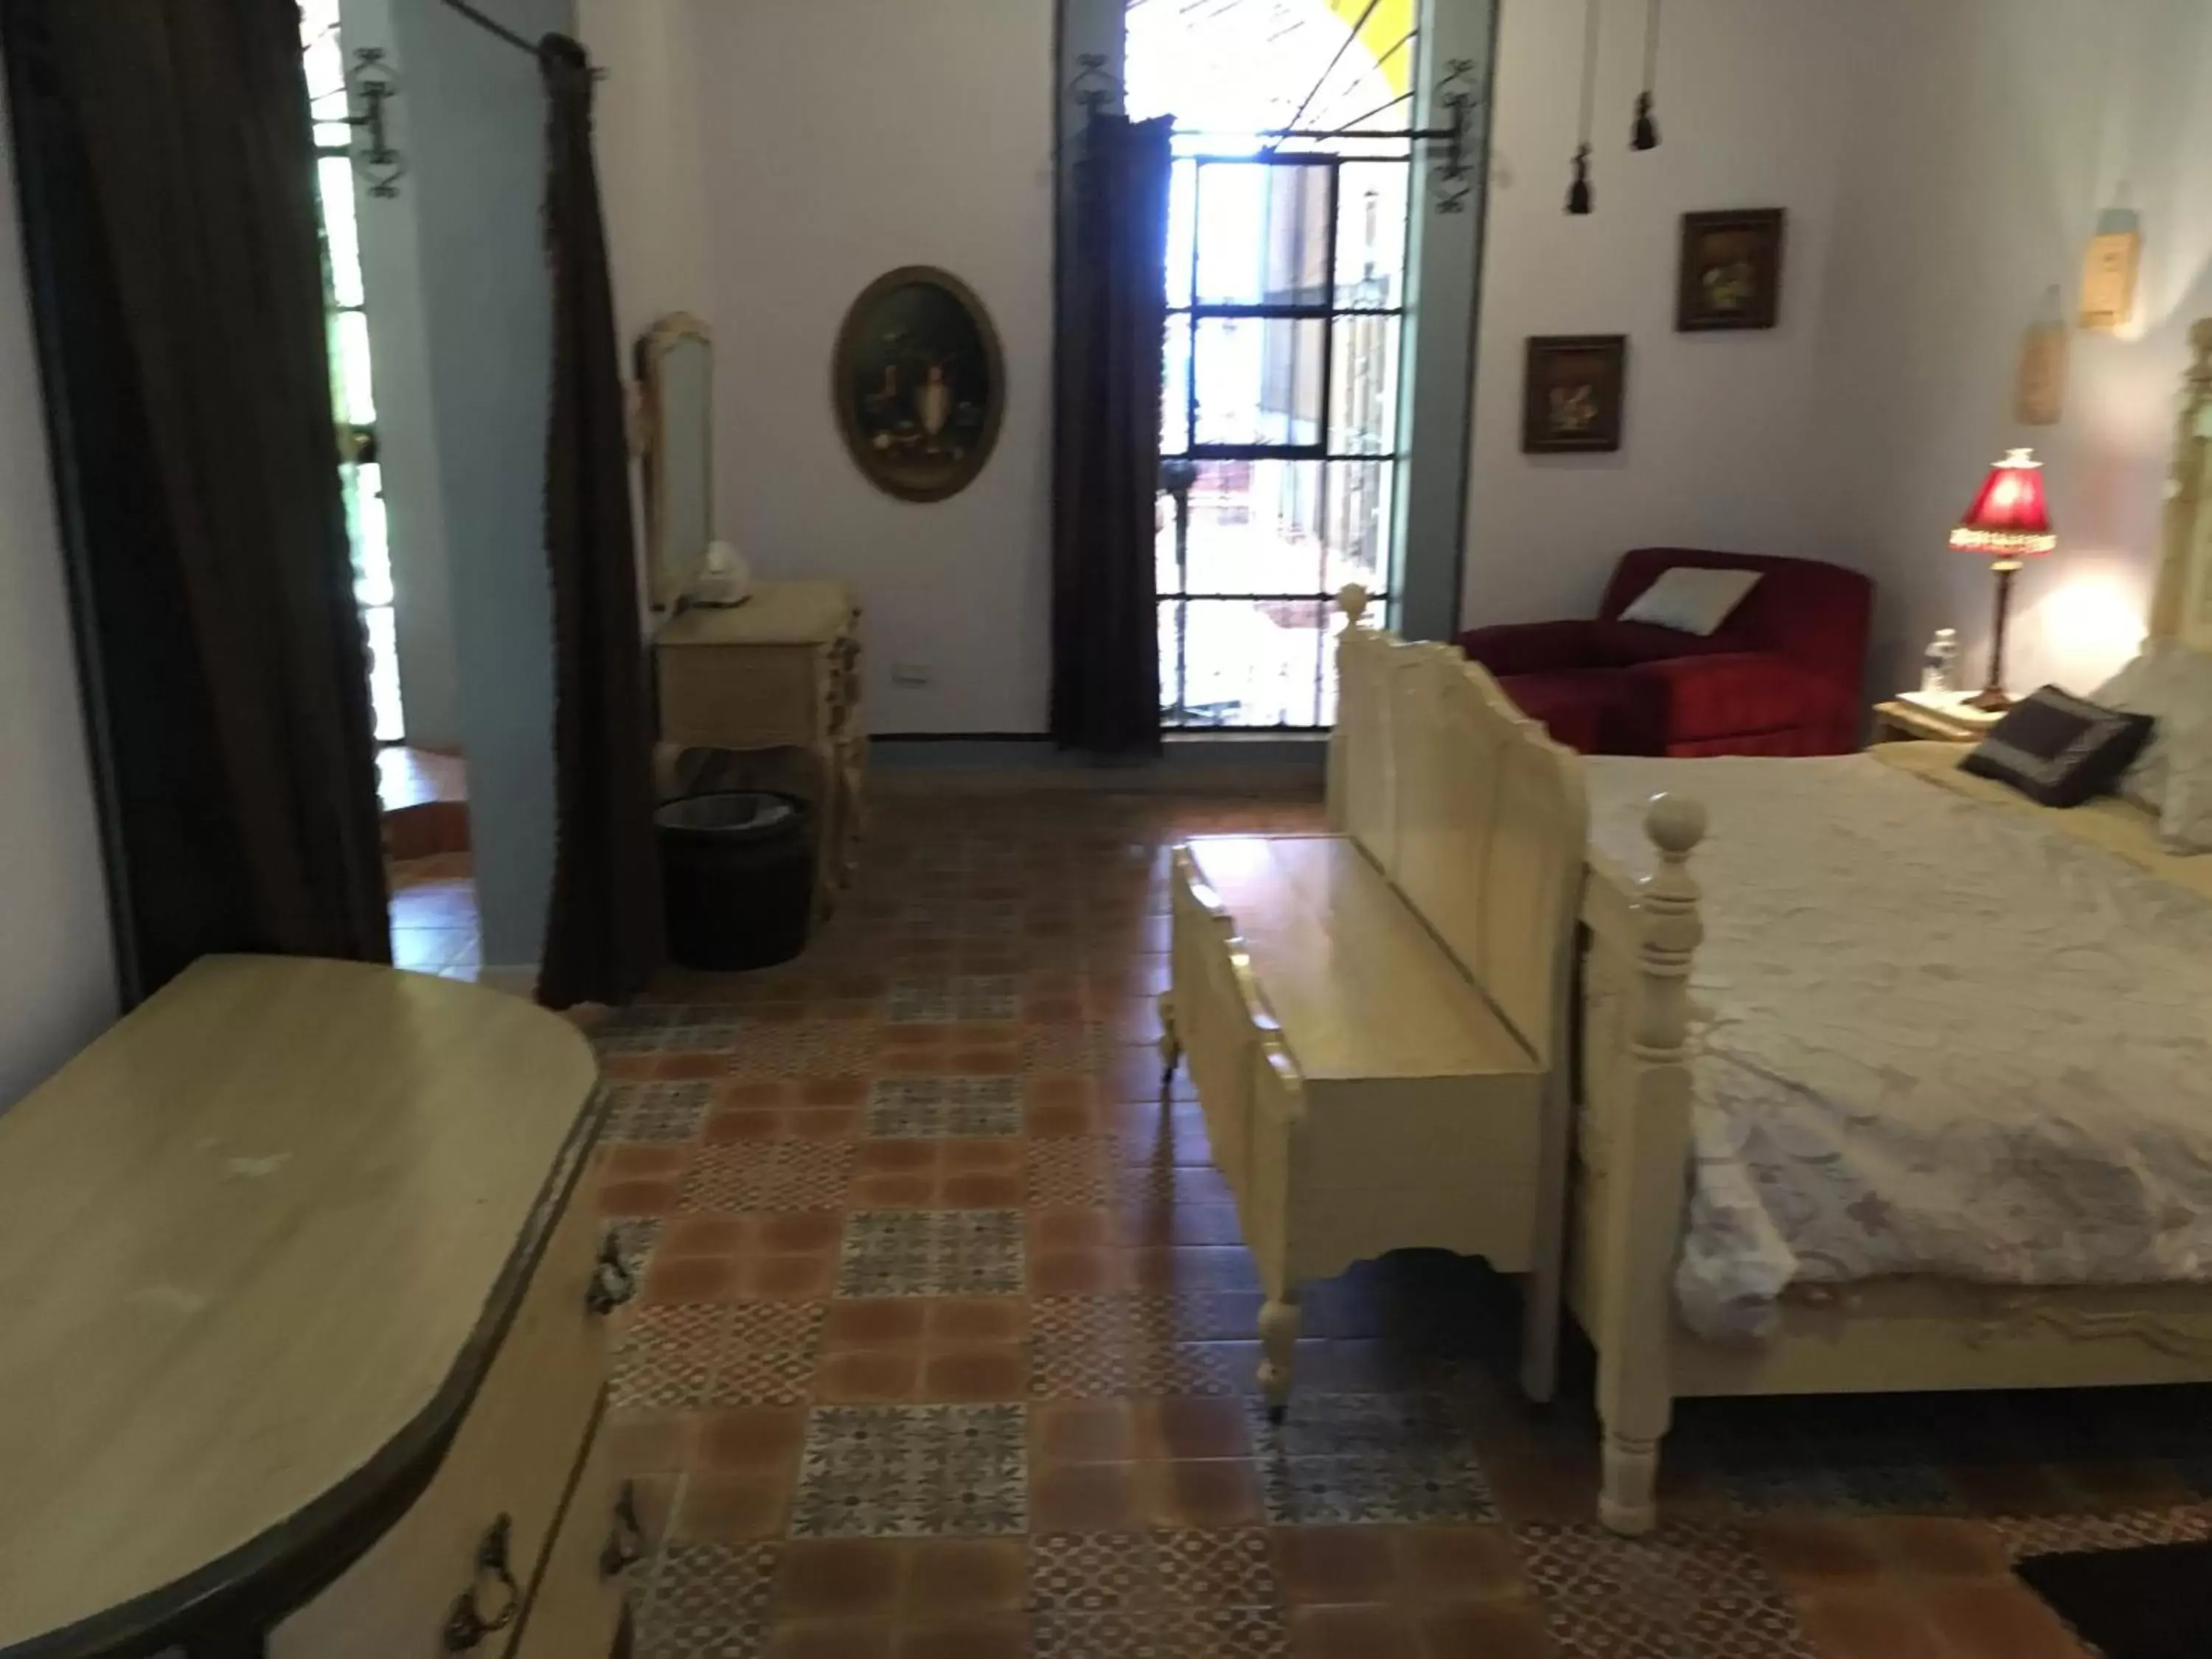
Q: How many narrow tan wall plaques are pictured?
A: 2